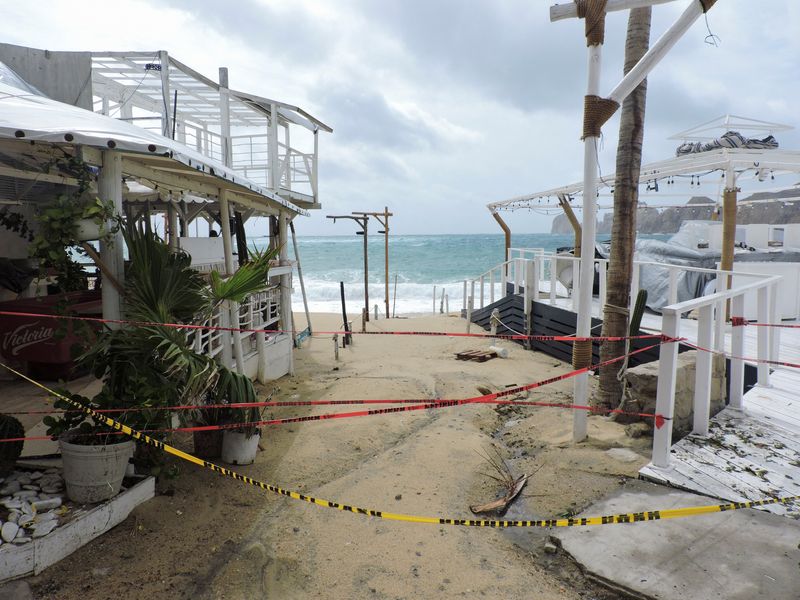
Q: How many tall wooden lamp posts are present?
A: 2